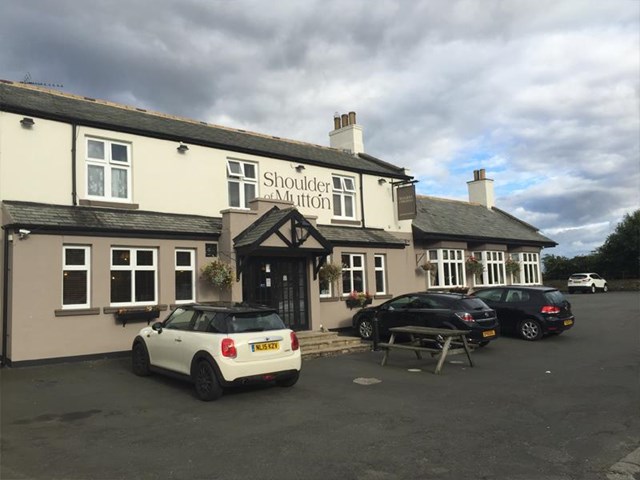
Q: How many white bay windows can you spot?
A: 3